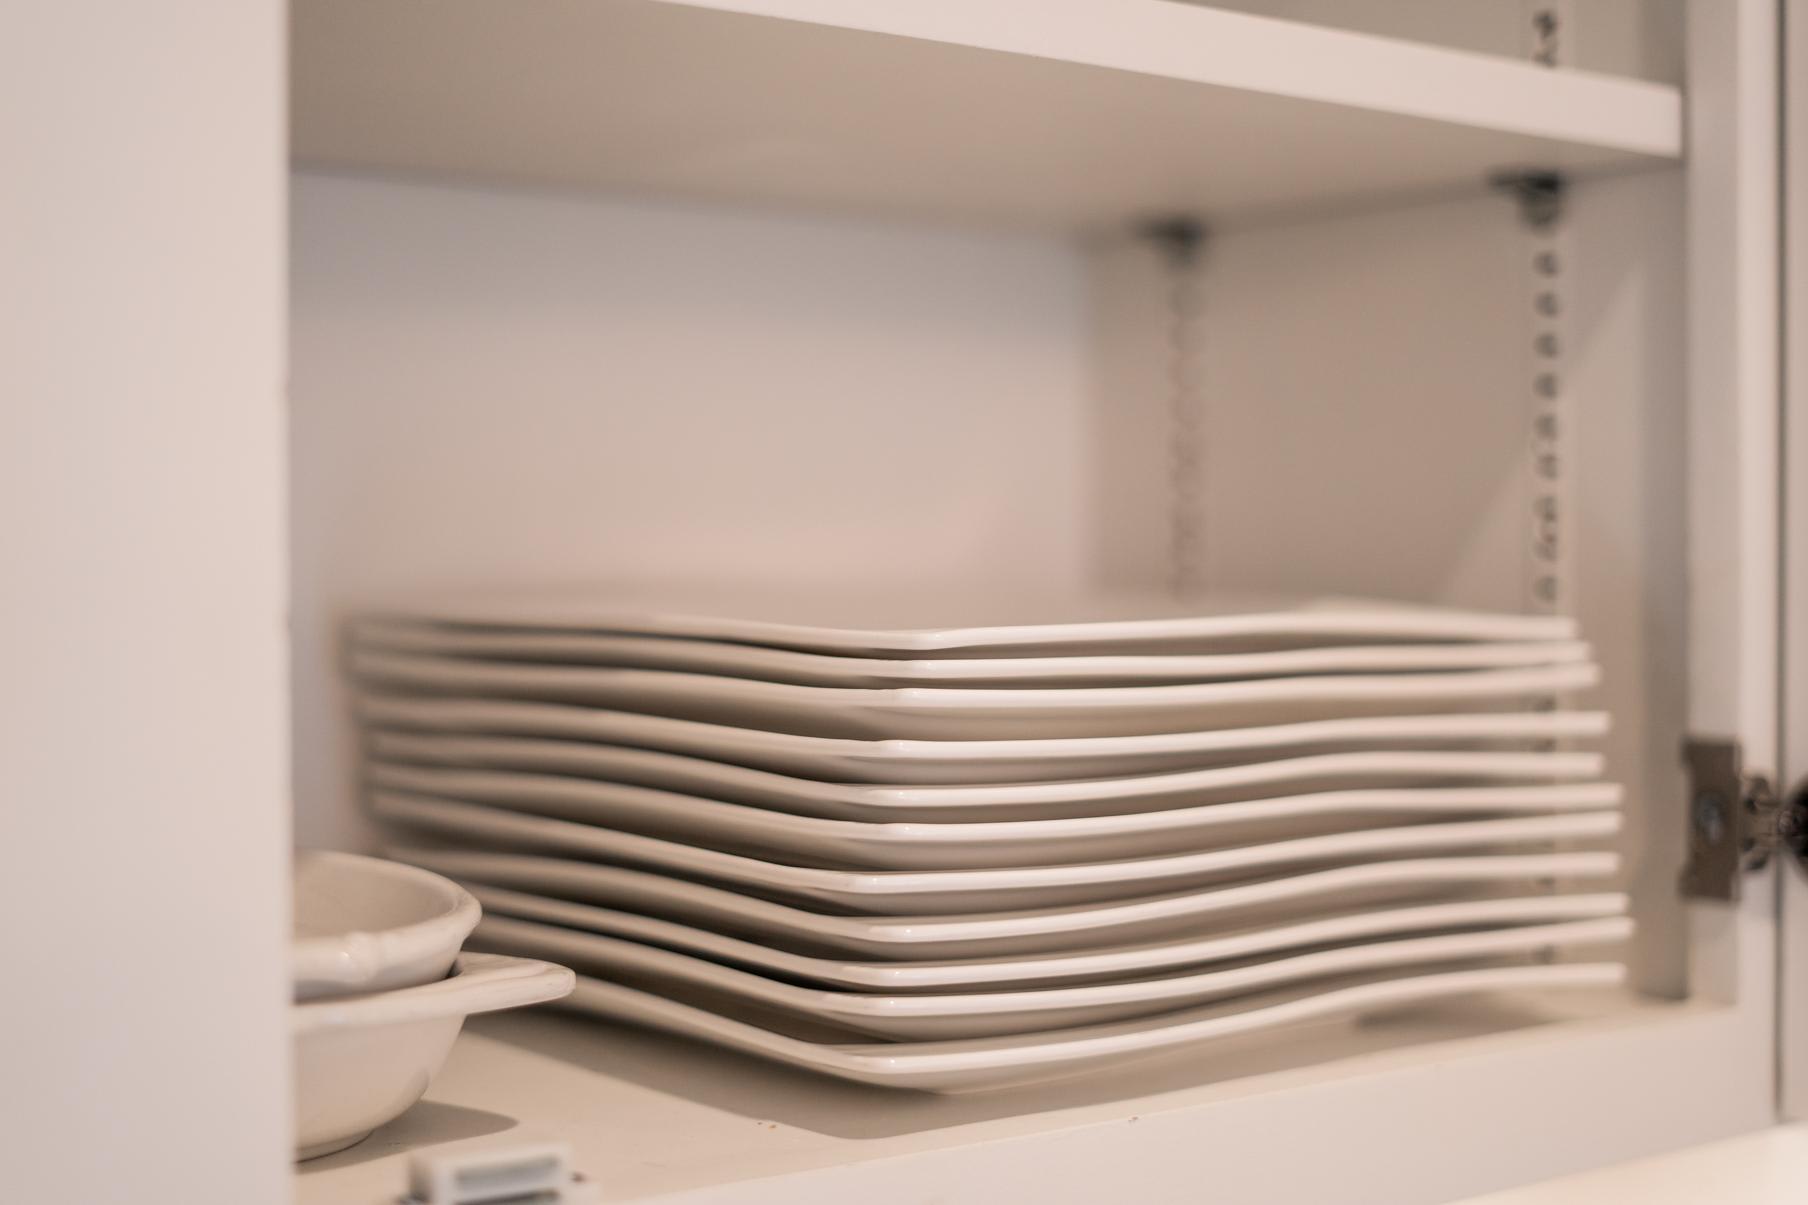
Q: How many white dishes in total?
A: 13